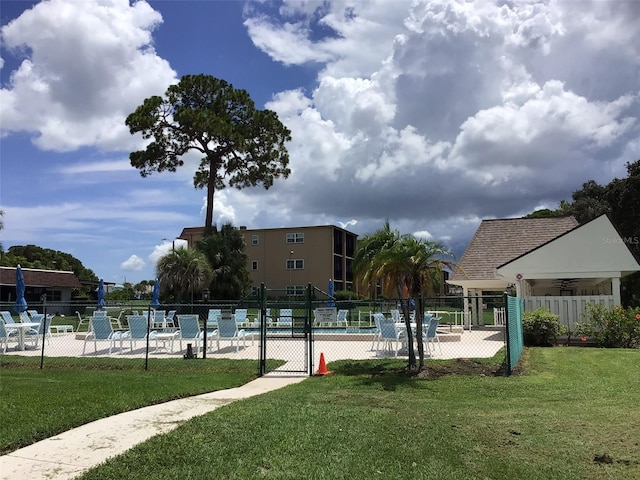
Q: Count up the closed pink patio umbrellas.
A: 0